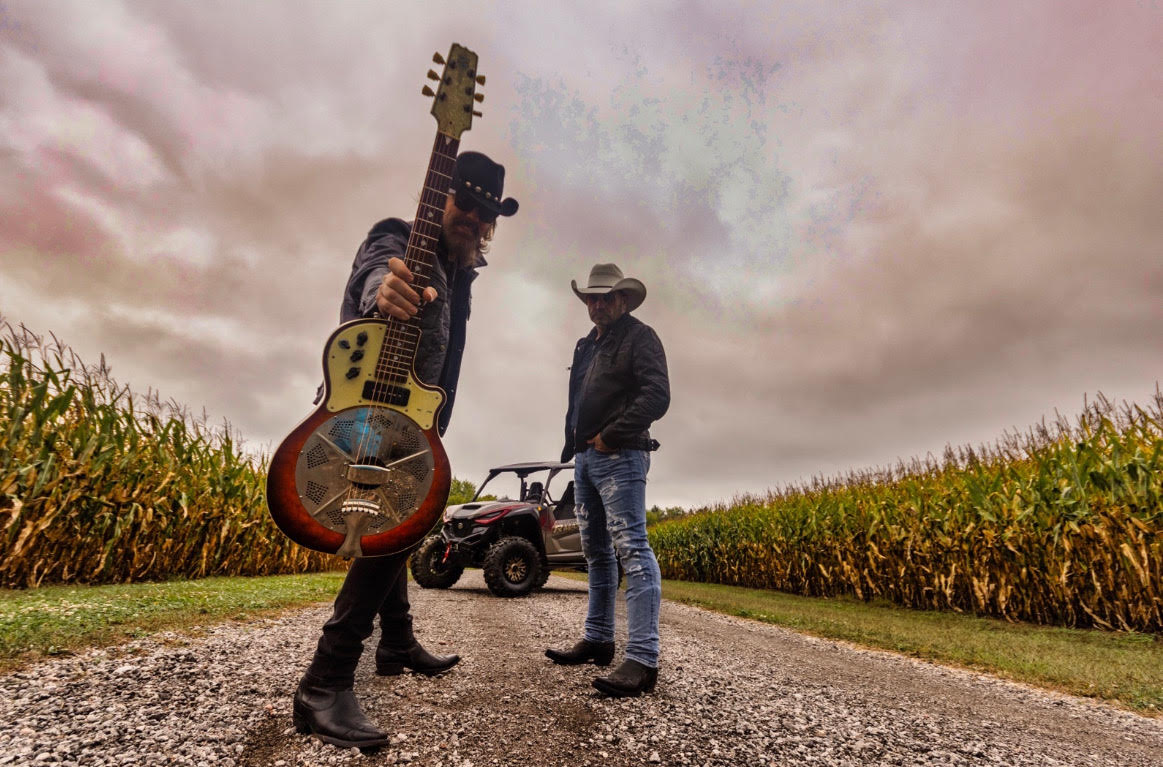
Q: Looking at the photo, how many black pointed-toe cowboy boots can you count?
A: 4